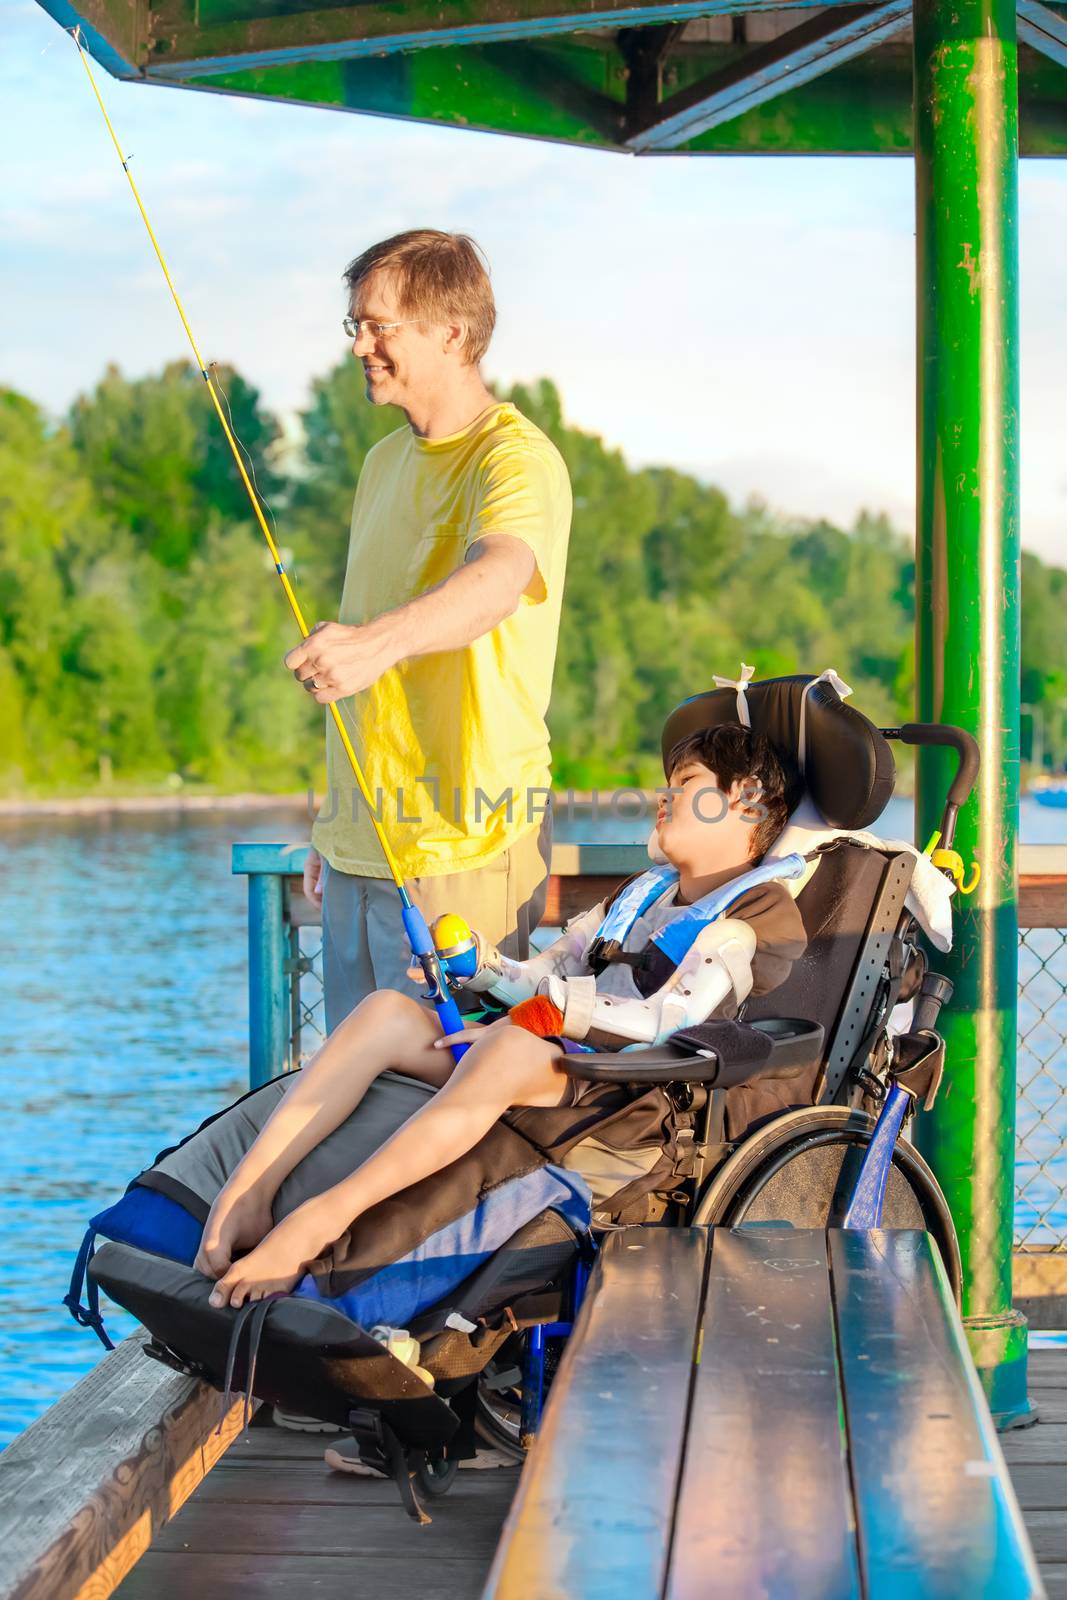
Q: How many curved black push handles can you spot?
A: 1